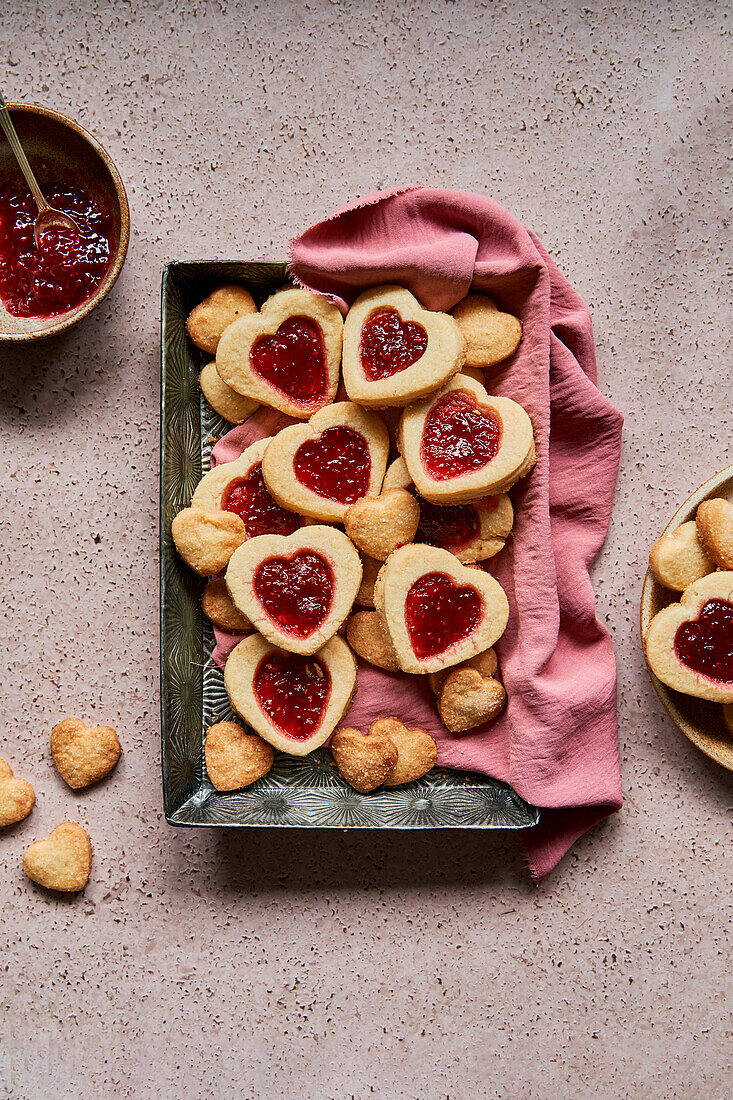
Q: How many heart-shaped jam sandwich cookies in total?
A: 10